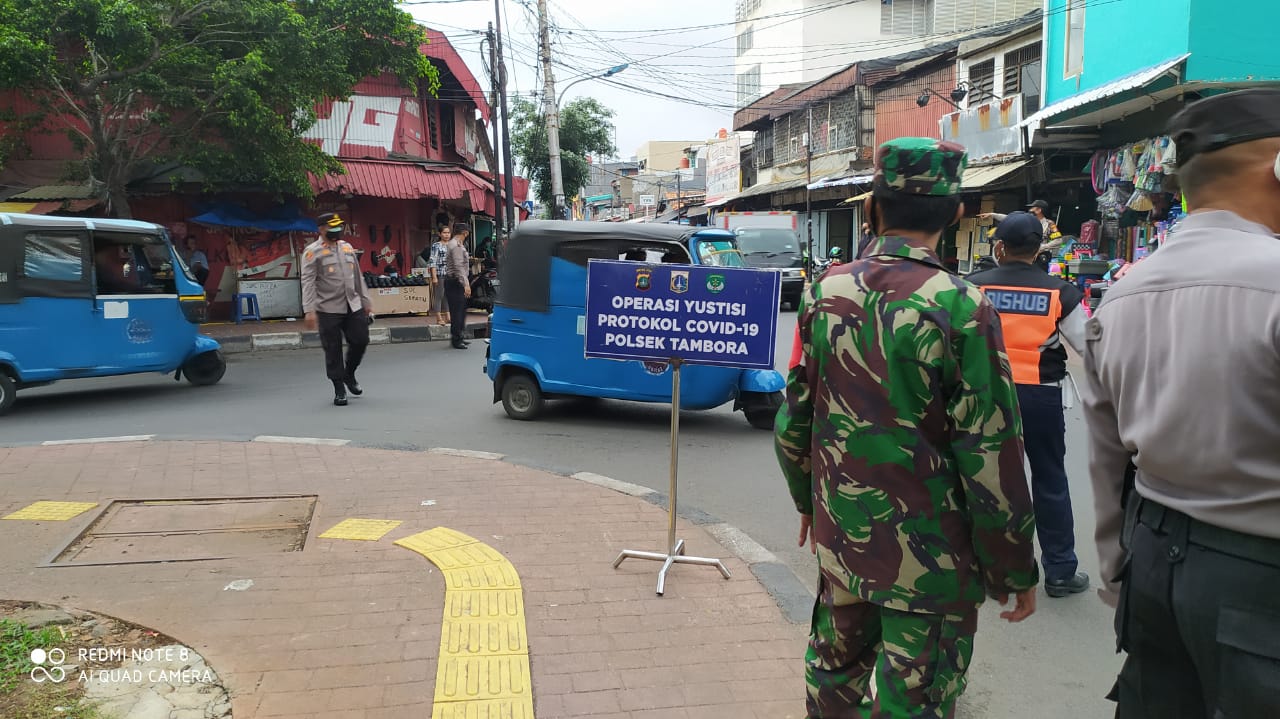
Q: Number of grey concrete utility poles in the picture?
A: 1